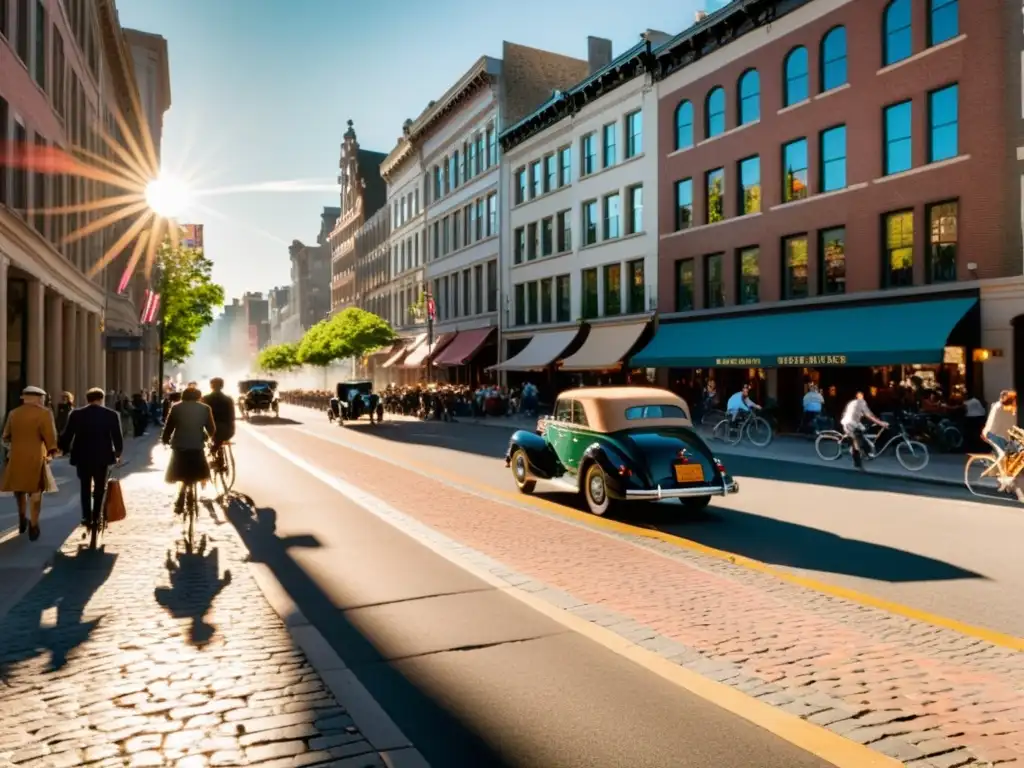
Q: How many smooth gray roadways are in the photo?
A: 2